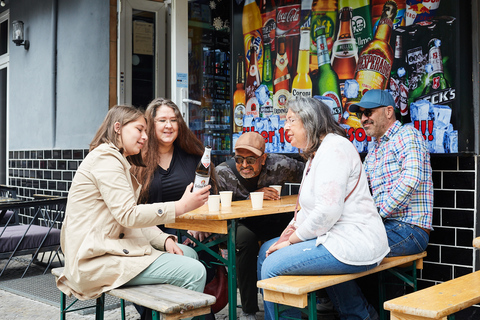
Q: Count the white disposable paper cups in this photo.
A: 4